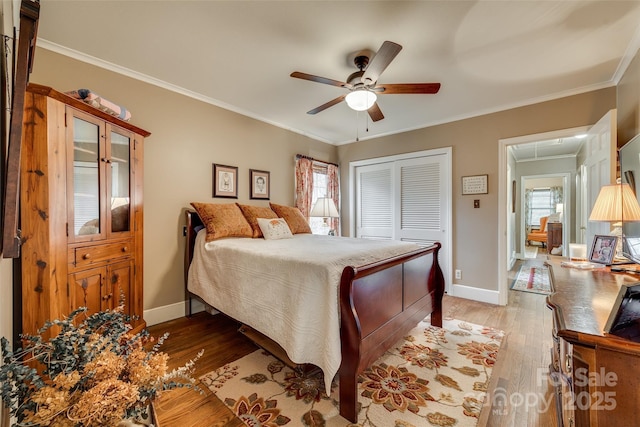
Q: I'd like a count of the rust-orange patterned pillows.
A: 3